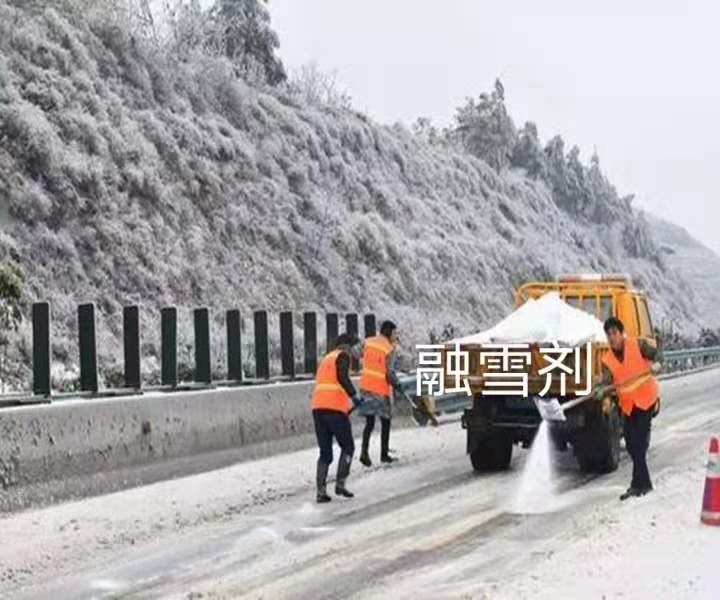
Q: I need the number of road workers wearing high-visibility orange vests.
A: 3